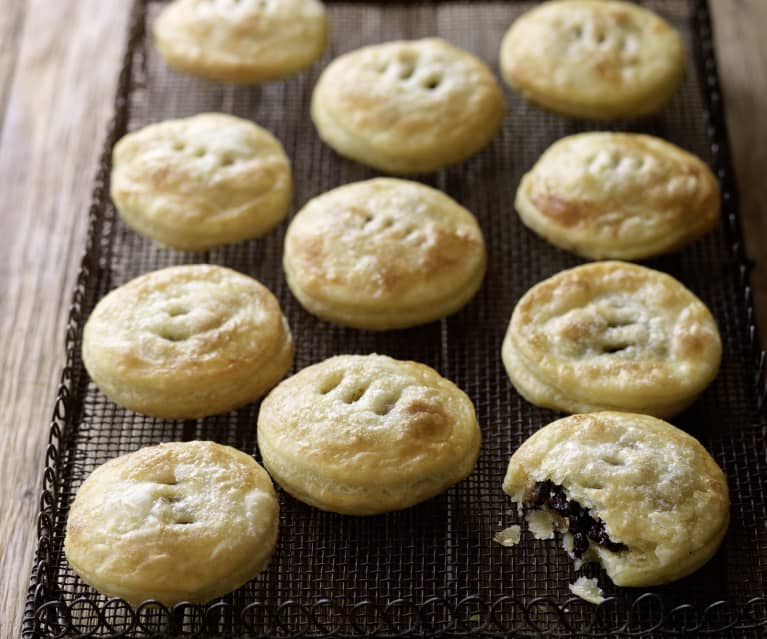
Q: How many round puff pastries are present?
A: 11